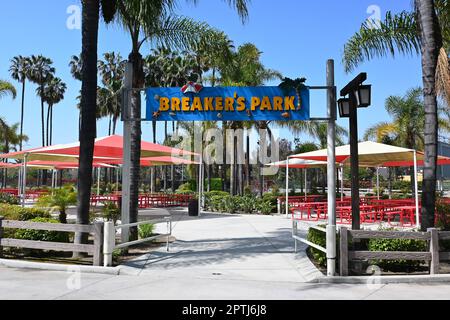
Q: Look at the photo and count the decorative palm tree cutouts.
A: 1